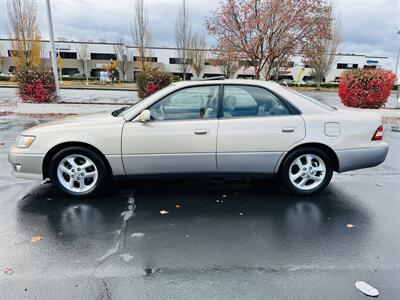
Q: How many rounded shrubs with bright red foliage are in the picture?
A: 3